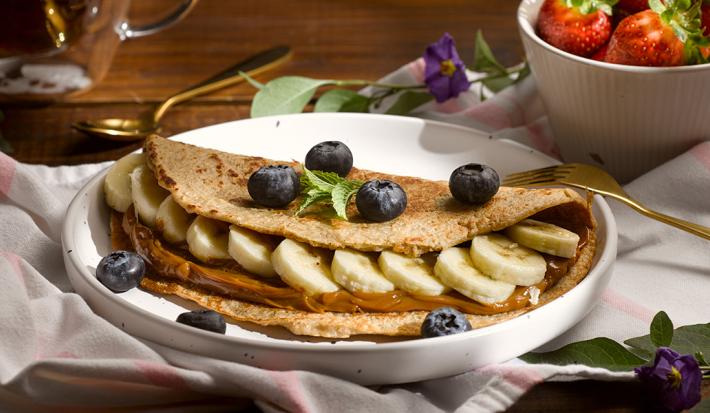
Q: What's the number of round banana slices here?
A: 11